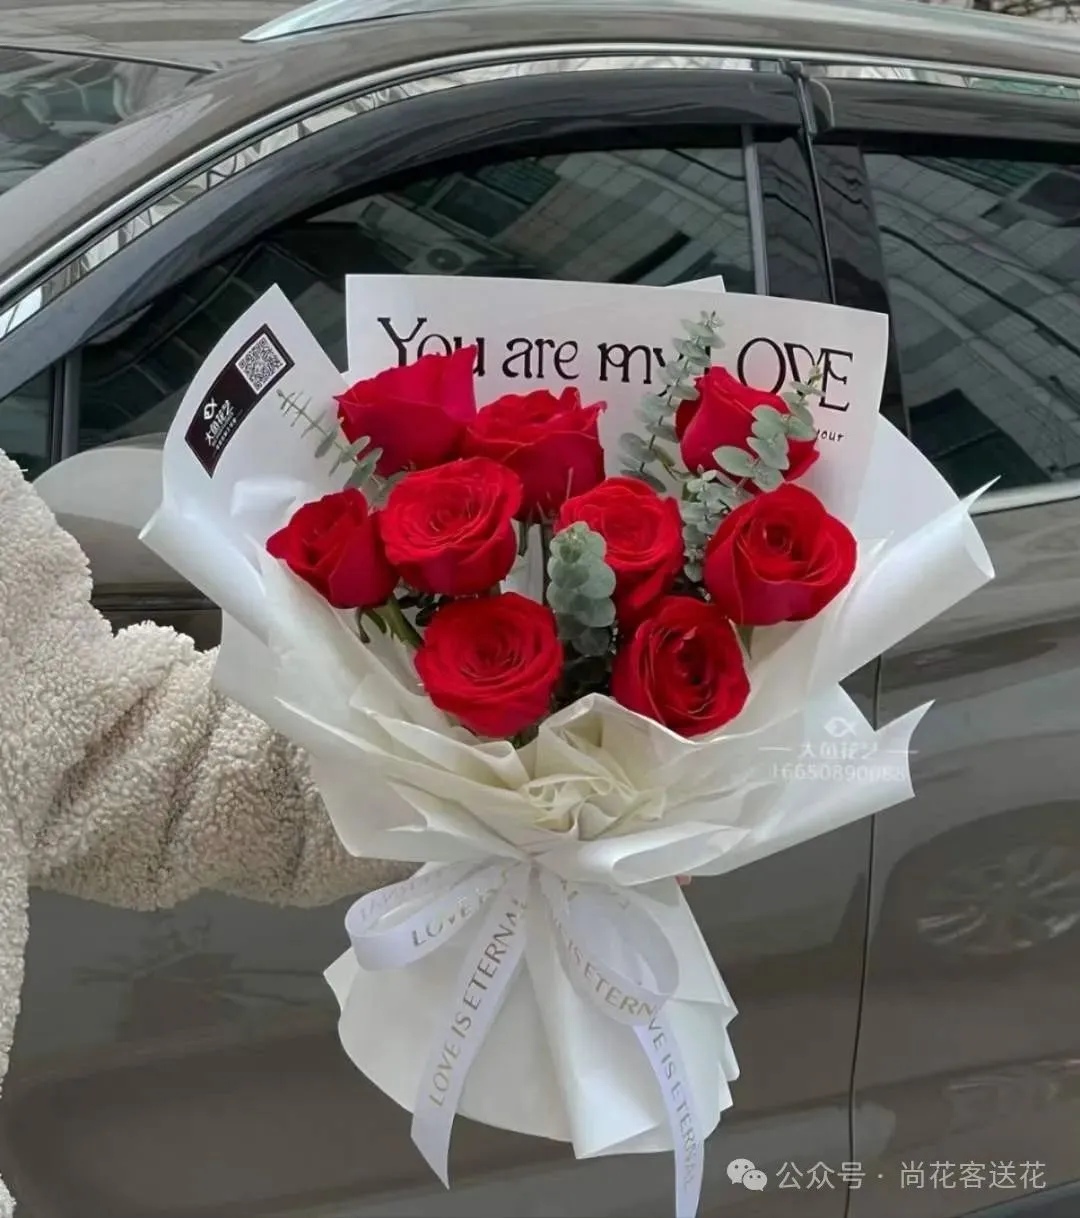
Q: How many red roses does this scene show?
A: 9